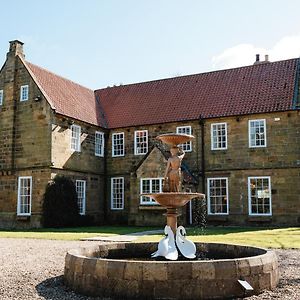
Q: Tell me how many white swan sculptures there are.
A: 2